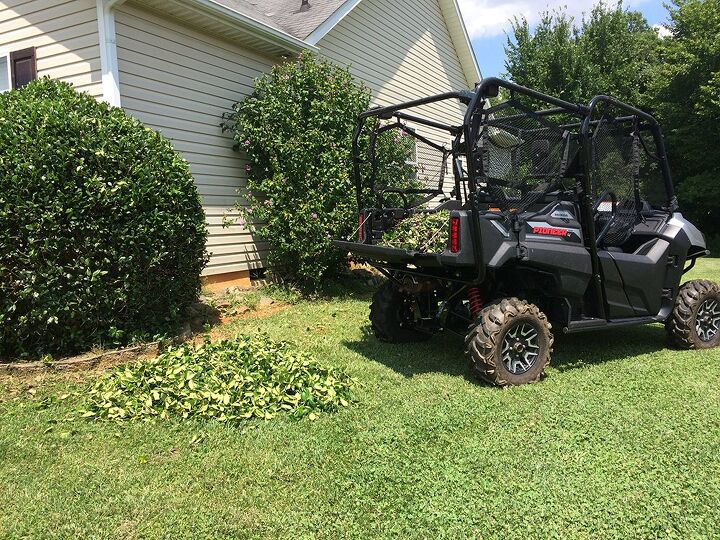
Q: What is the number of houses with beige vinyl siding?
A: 1